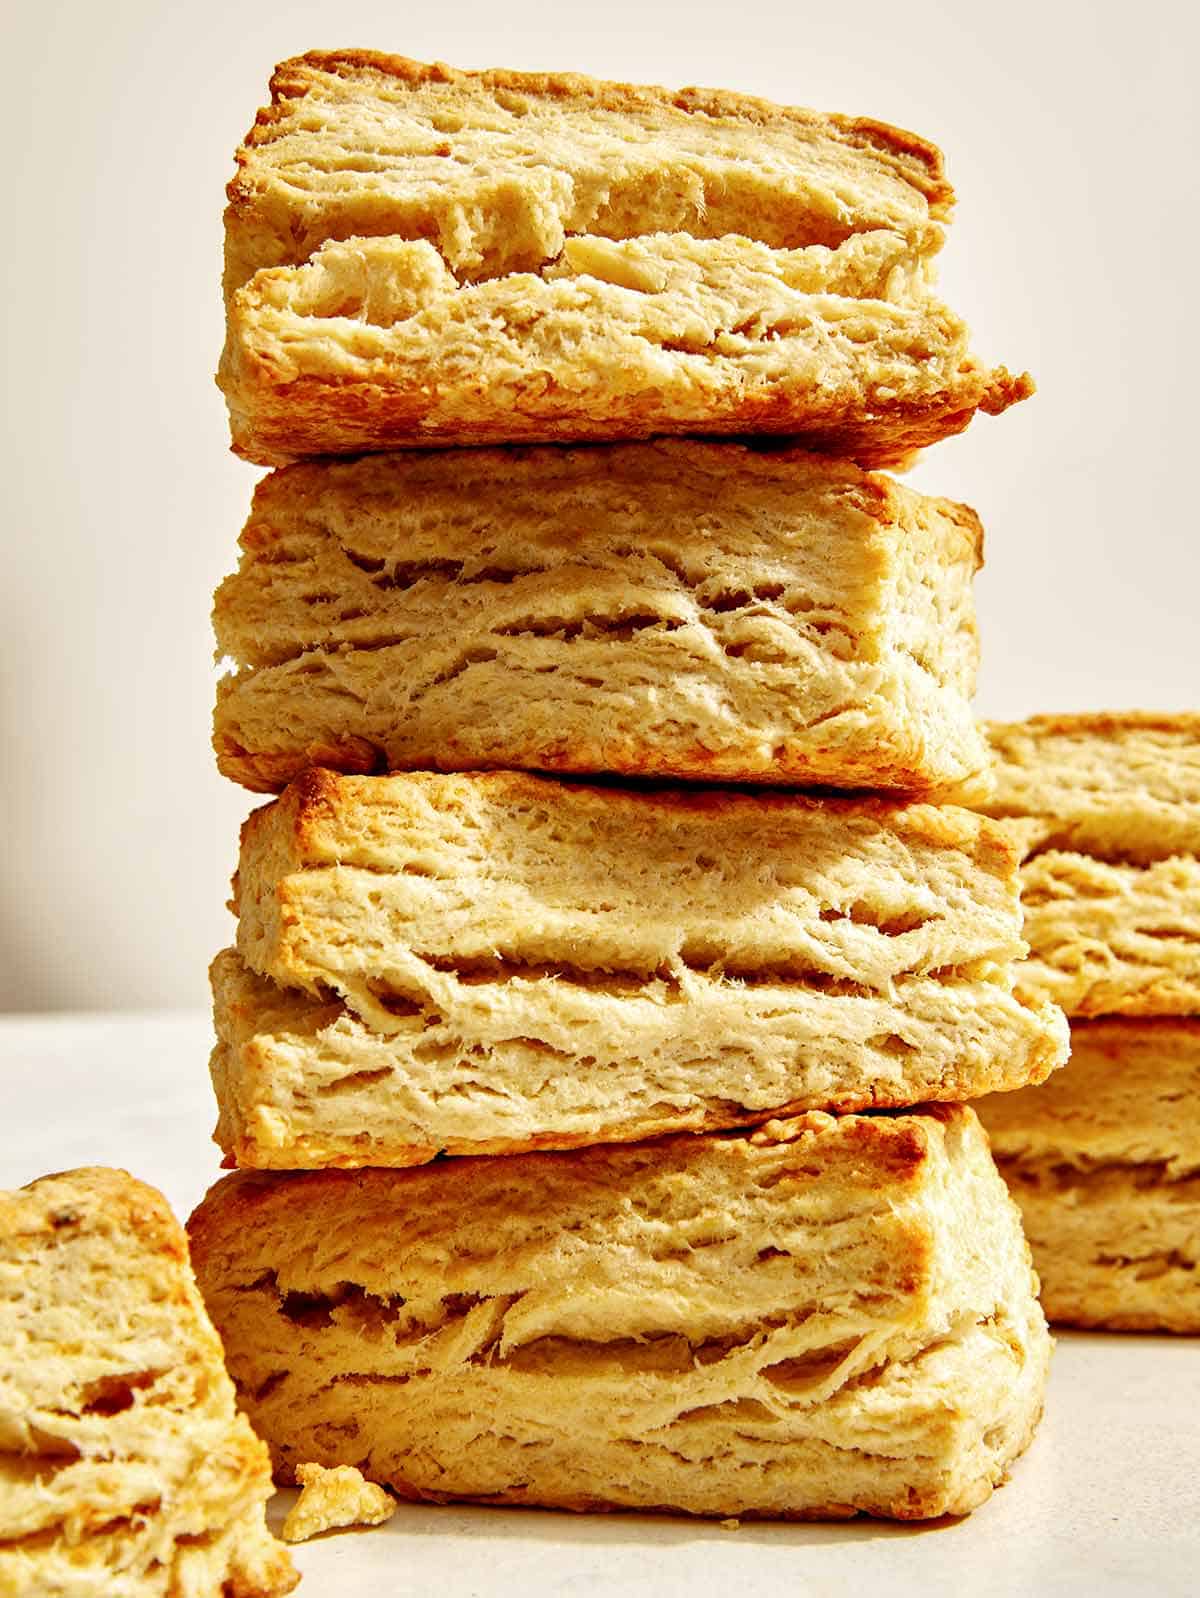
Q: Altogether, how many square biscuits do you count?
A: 7